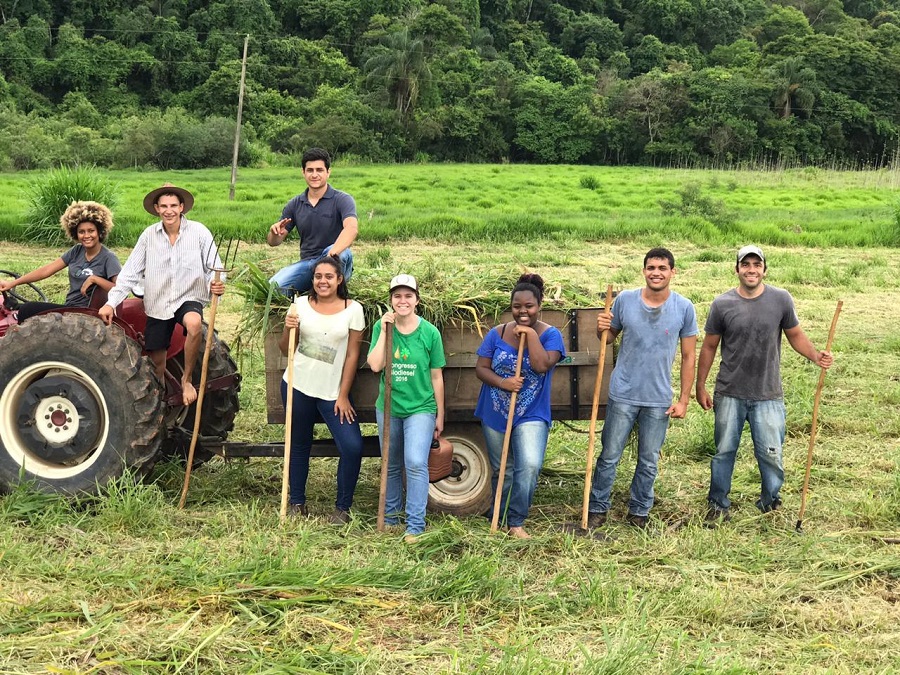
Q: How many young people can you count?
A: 8